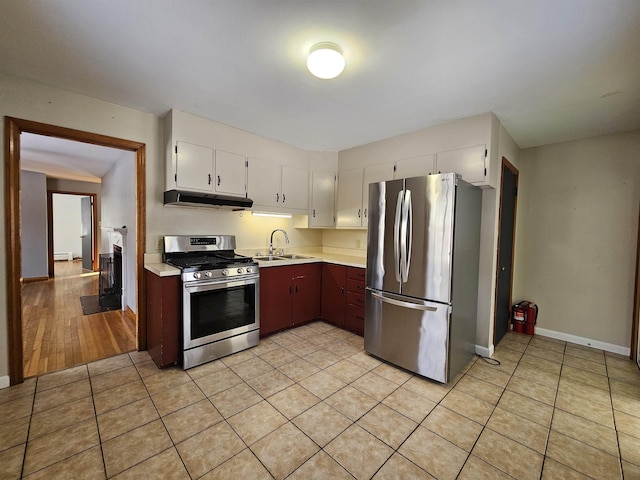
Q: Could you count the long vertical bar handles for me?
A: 2